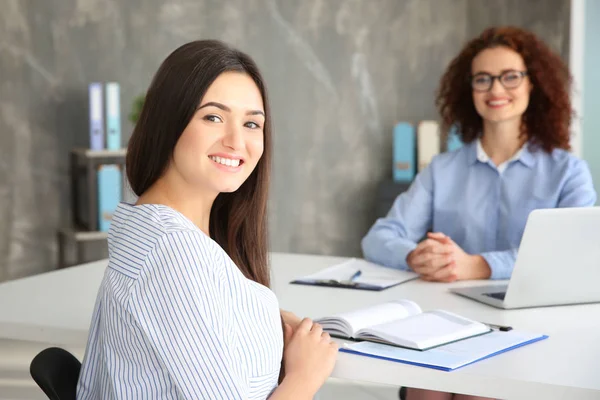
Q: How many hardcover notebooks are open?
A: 1